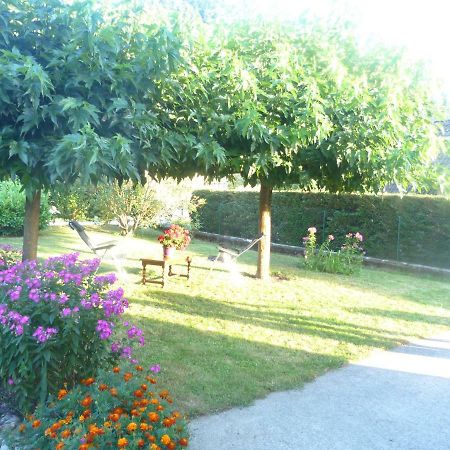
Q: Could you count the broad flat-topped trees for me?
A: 2